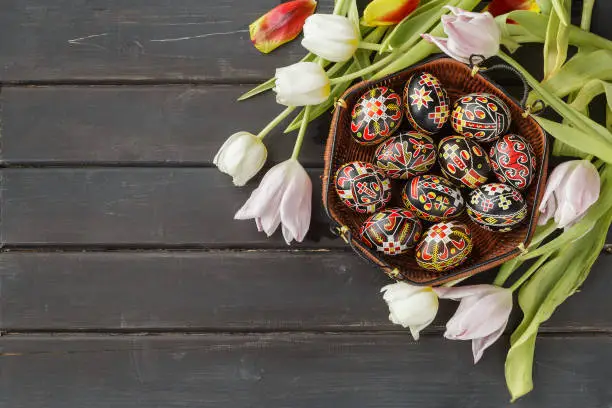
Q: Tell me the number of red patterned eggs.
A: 11